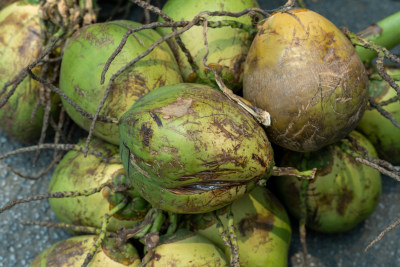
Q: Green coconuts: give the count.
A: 10